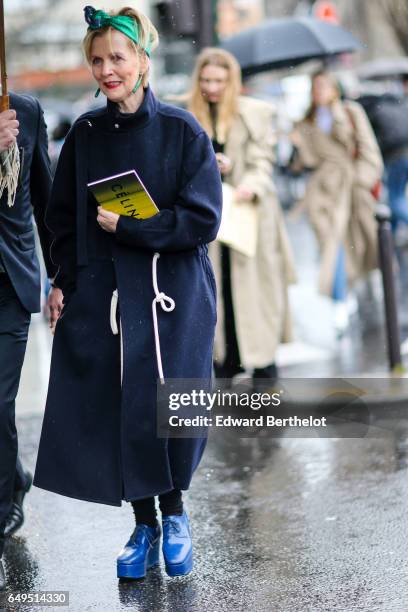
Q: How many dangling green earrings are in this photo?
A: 2